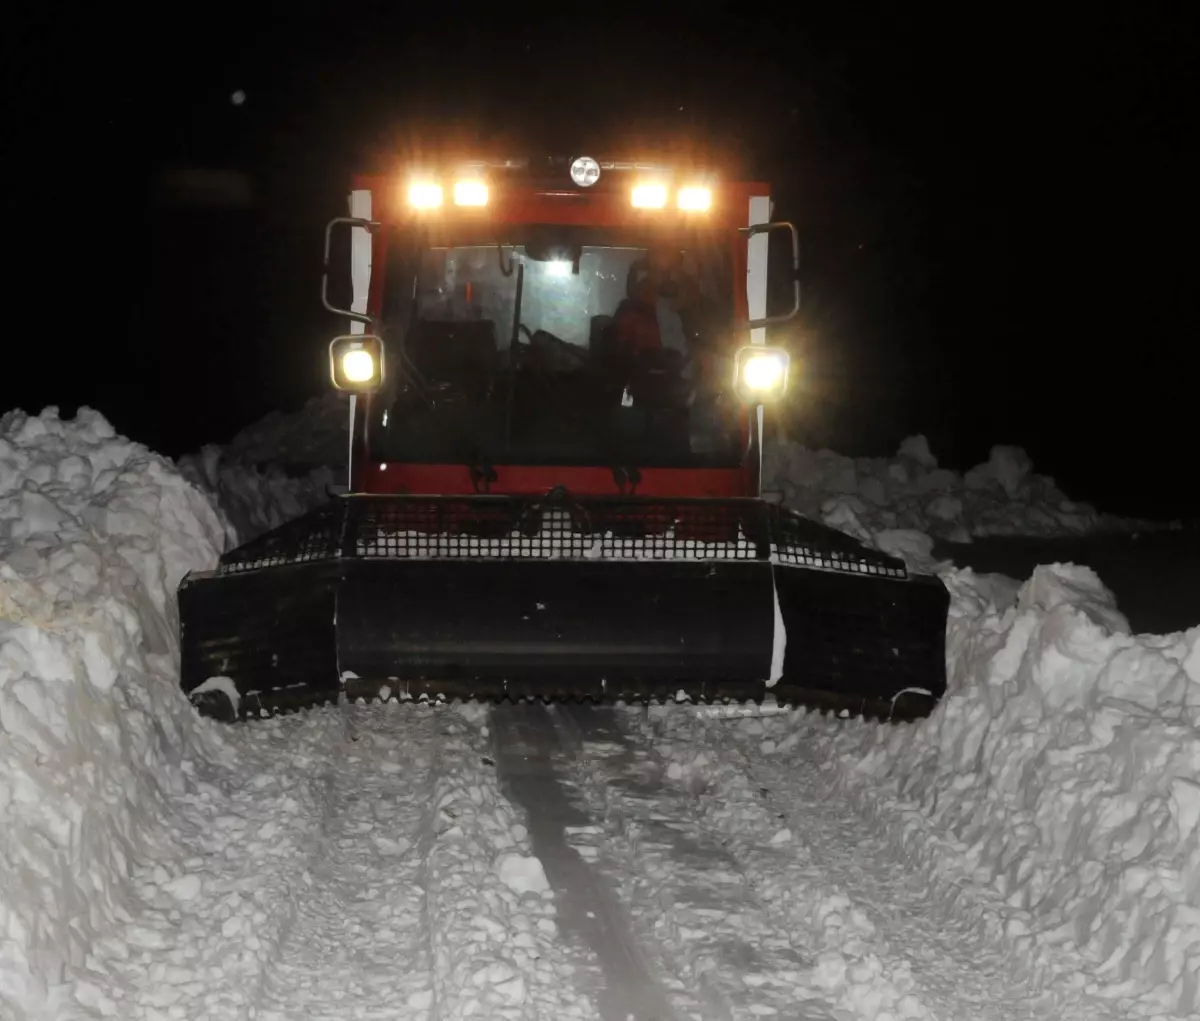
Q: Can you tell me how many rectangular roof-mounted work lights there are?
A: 4